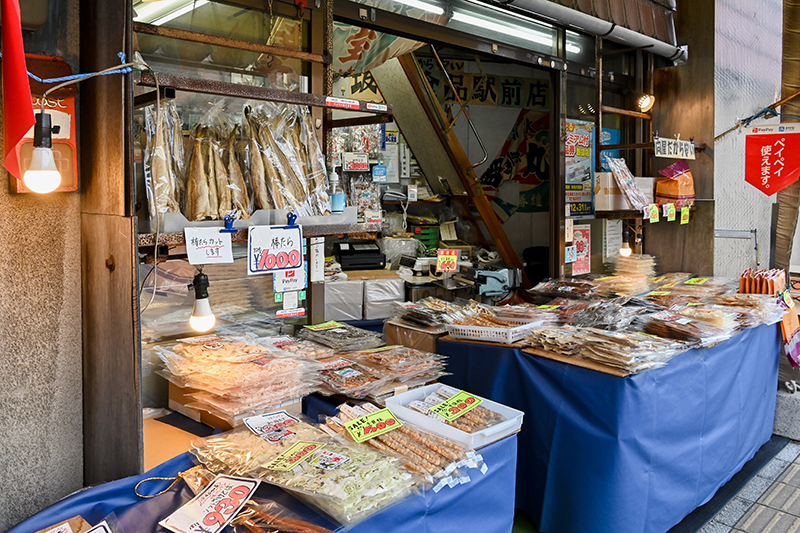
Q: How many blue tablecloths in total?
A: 2